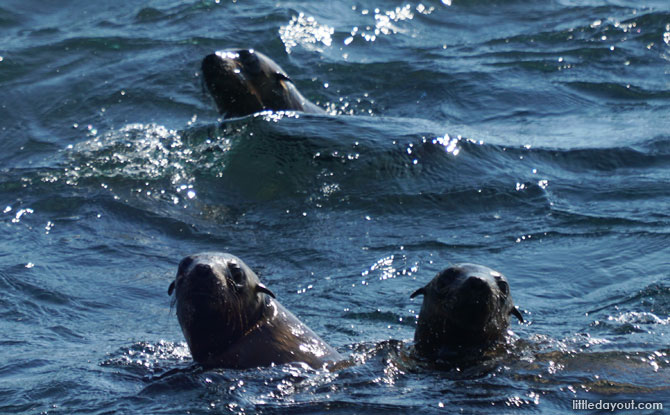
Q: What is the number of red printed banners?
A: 0